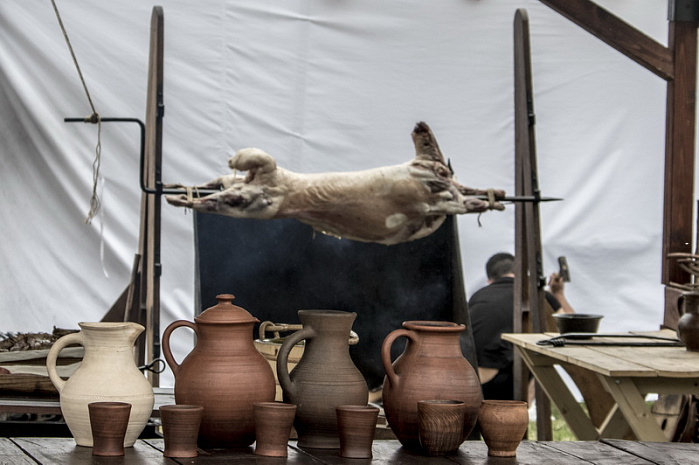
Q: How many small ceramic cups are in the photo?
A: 6